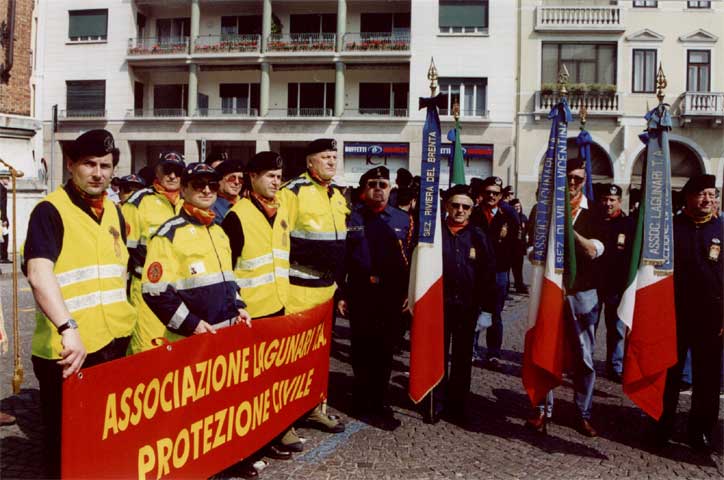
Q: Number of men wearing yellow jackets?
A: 5